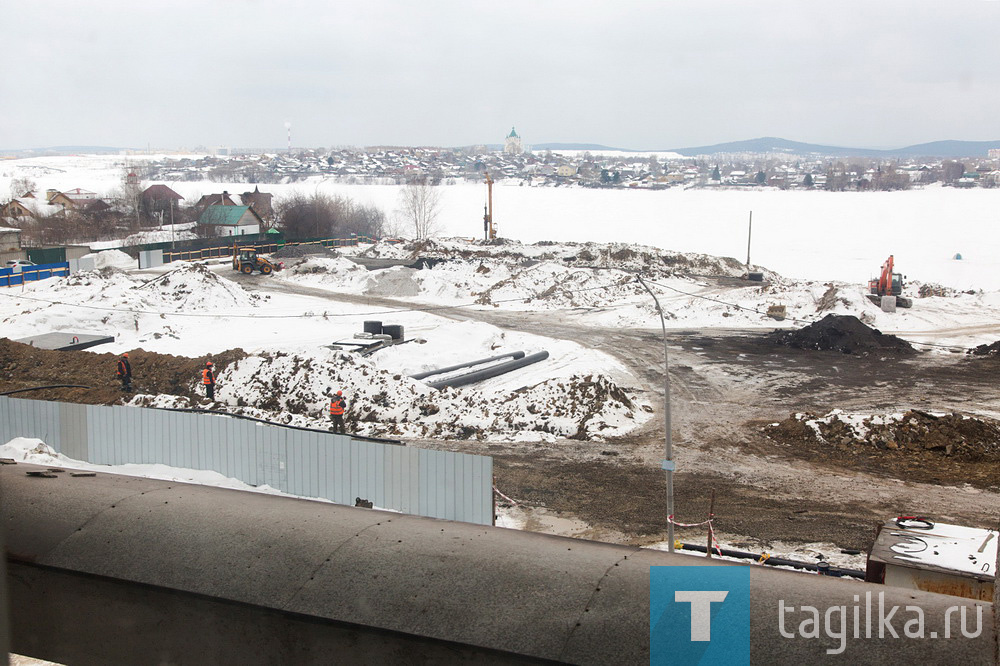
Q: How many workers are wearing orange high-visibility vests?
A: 3